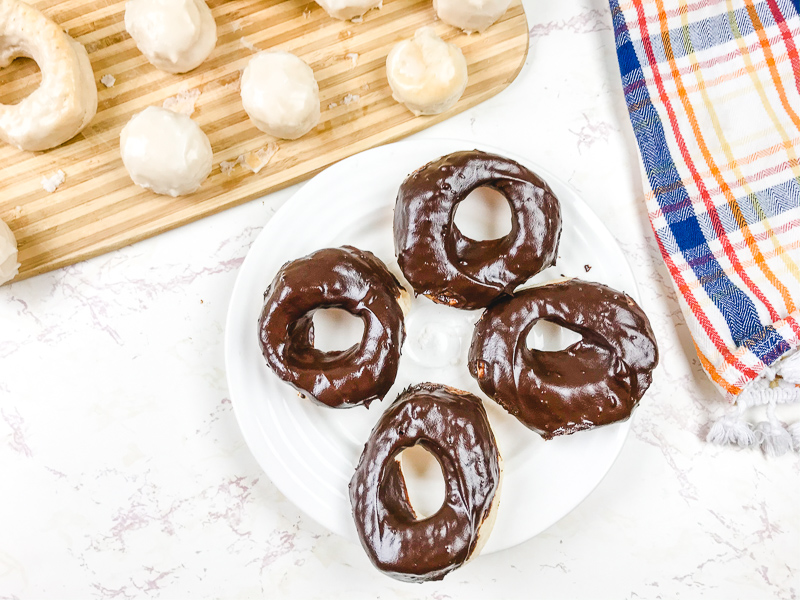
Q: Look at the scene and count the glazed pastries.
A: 12